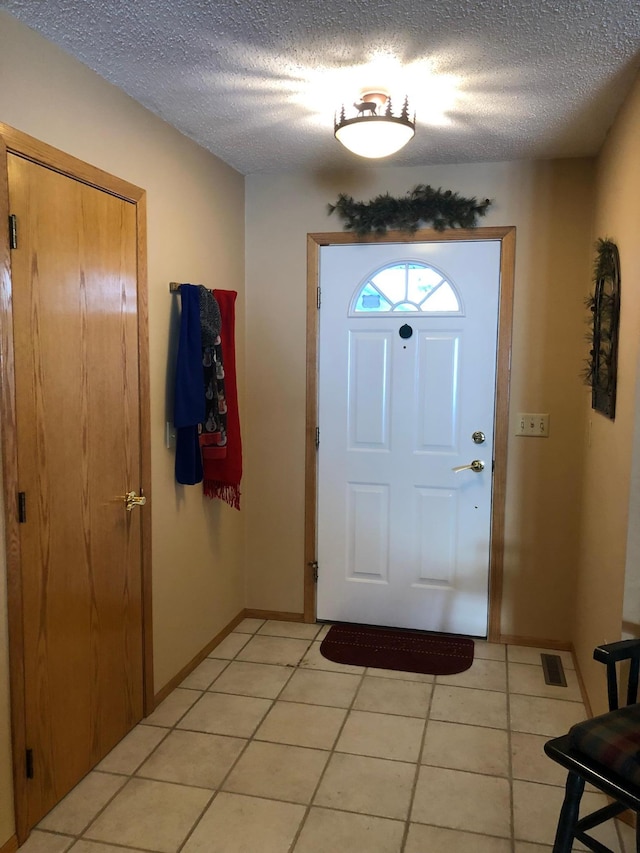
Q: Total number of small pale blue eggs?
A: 0